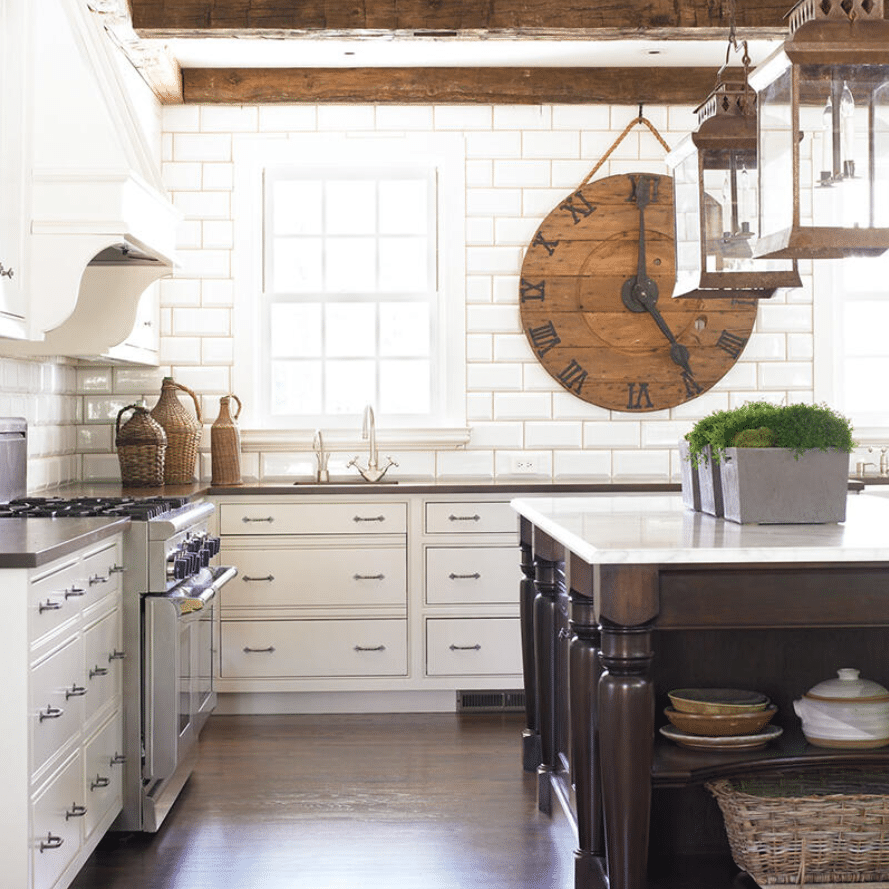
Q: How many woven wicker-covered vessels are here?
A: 3